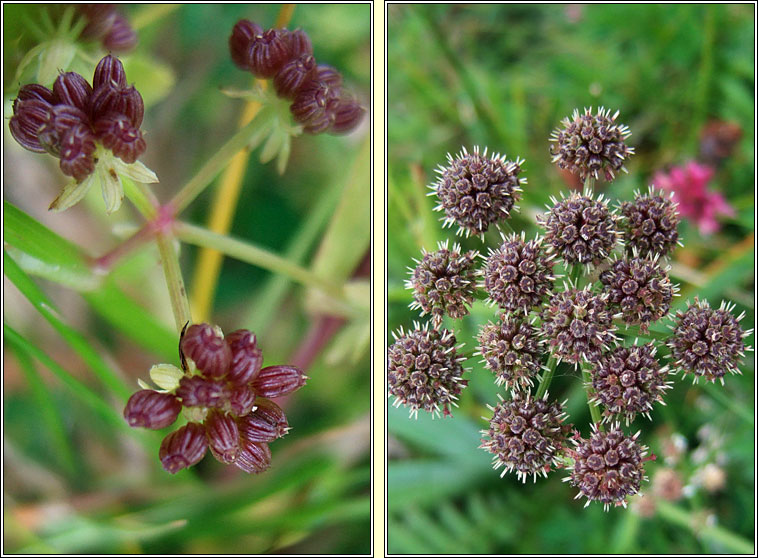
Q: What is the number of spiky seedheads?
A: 14